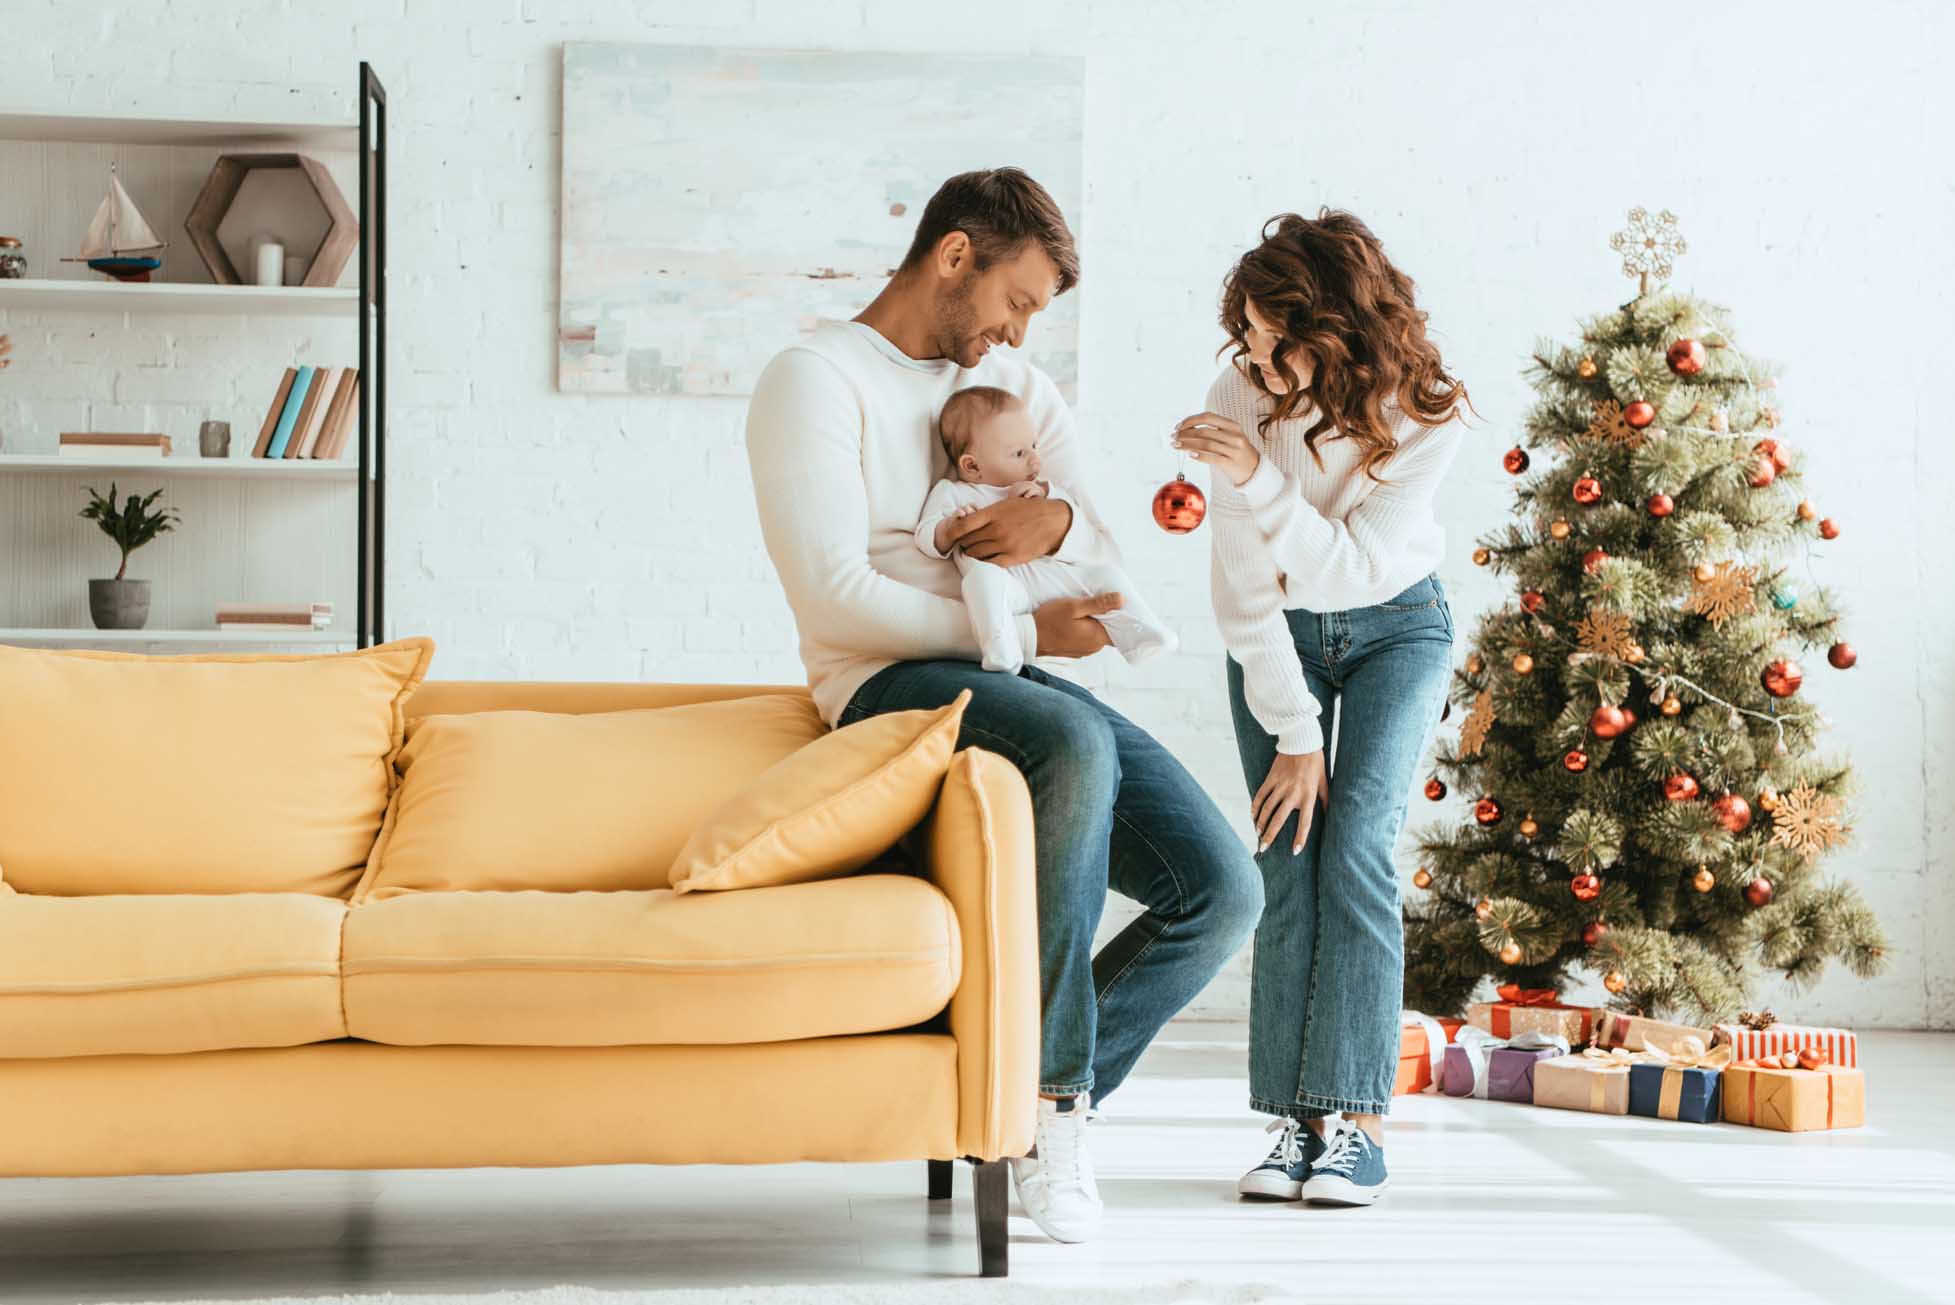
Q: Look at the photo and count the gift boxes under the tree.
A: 8